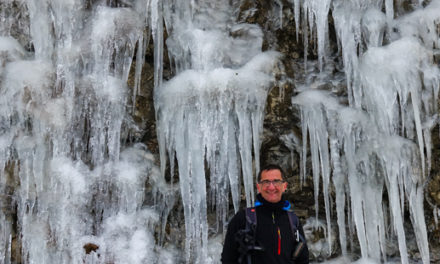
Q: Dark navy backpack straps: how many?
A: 2